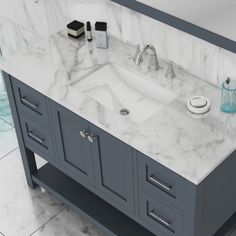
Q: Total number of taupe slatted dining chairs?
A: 0